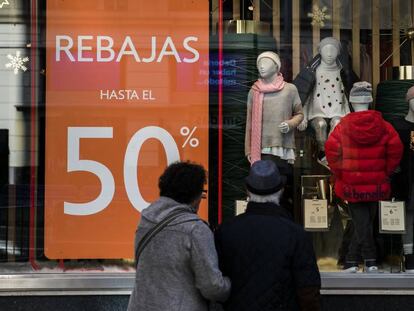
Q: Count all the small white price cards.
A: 3